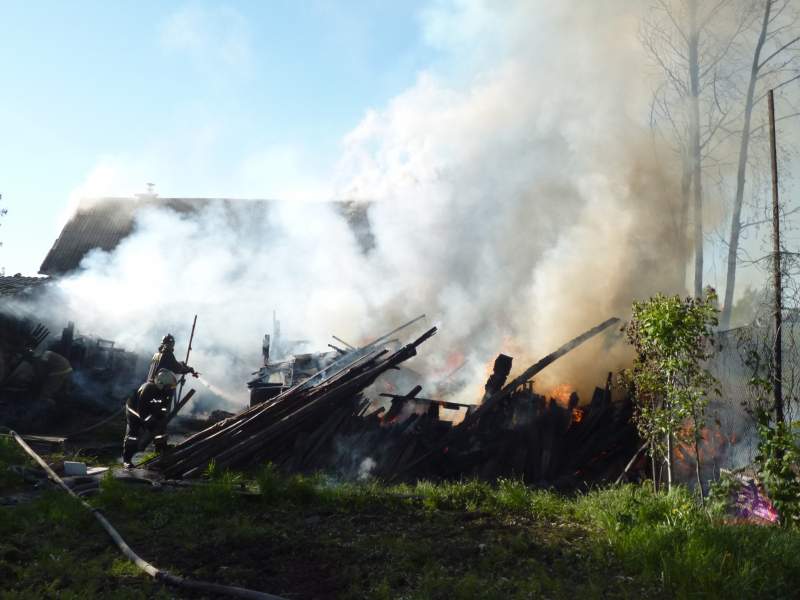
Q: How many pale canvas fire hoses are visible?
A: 1